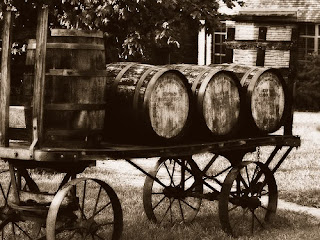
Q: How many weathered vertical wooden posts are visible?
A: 2